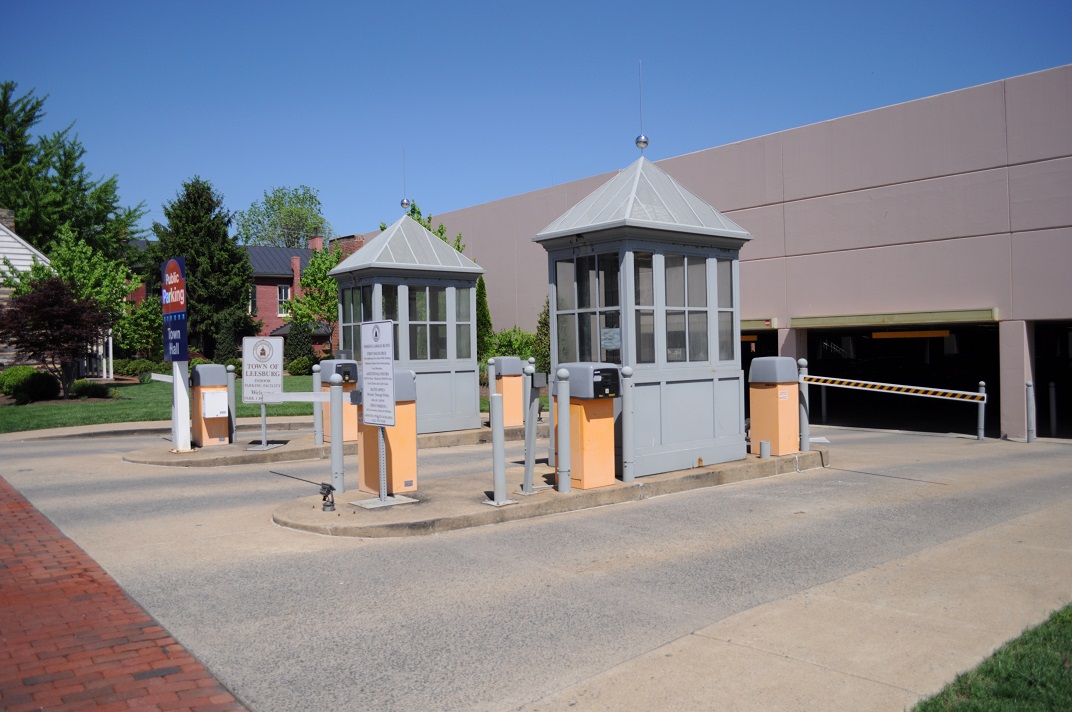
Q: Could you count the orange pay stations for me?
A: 6